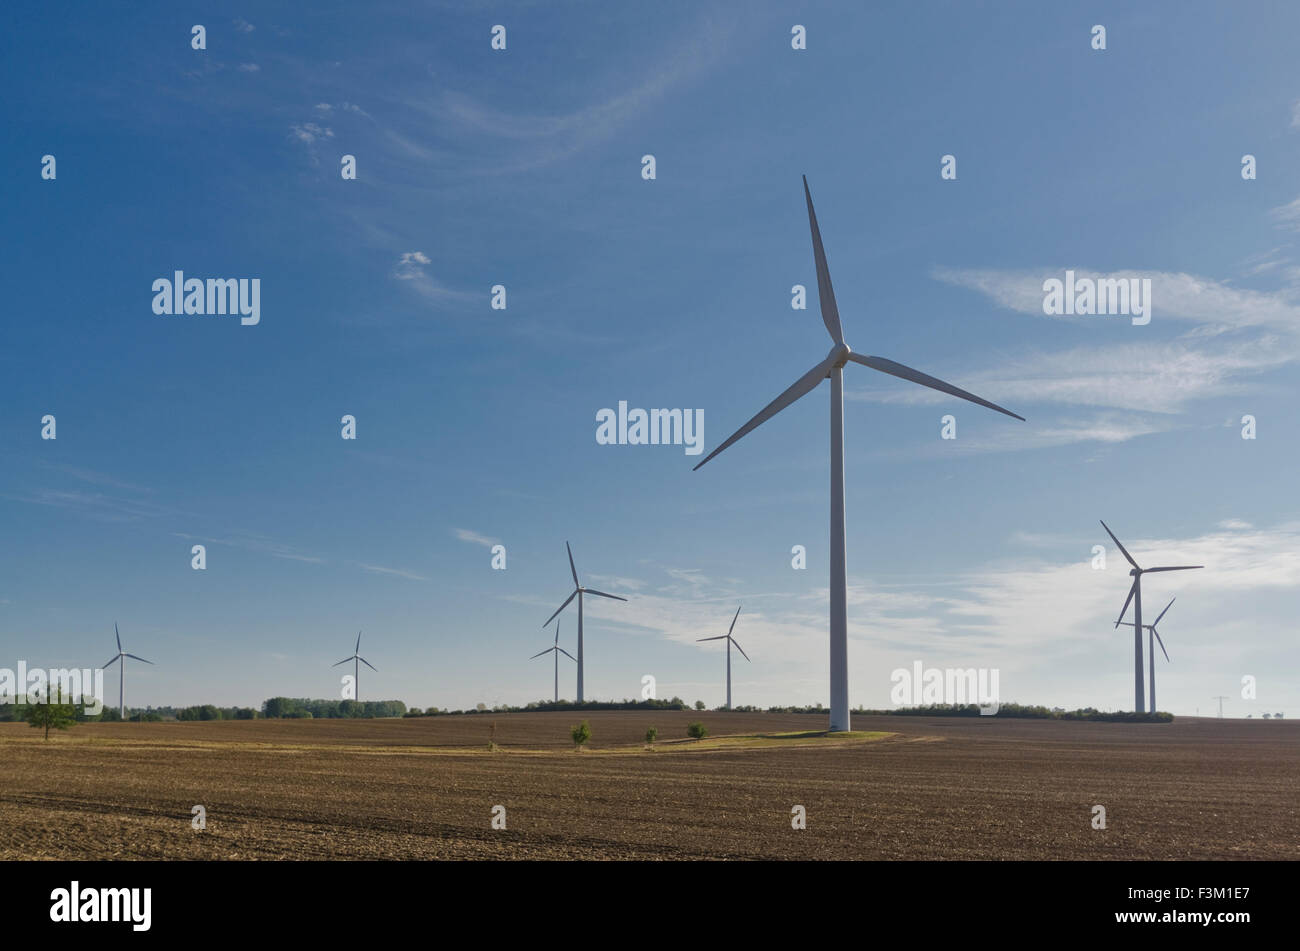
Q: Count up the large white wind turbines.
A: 8